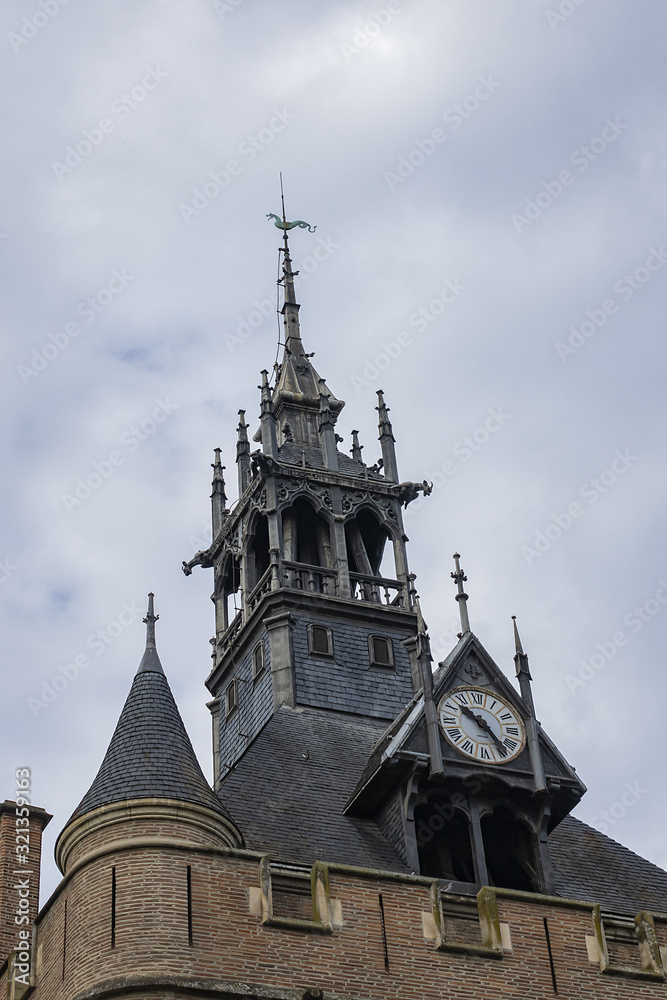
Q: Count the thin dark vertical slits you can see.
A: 5